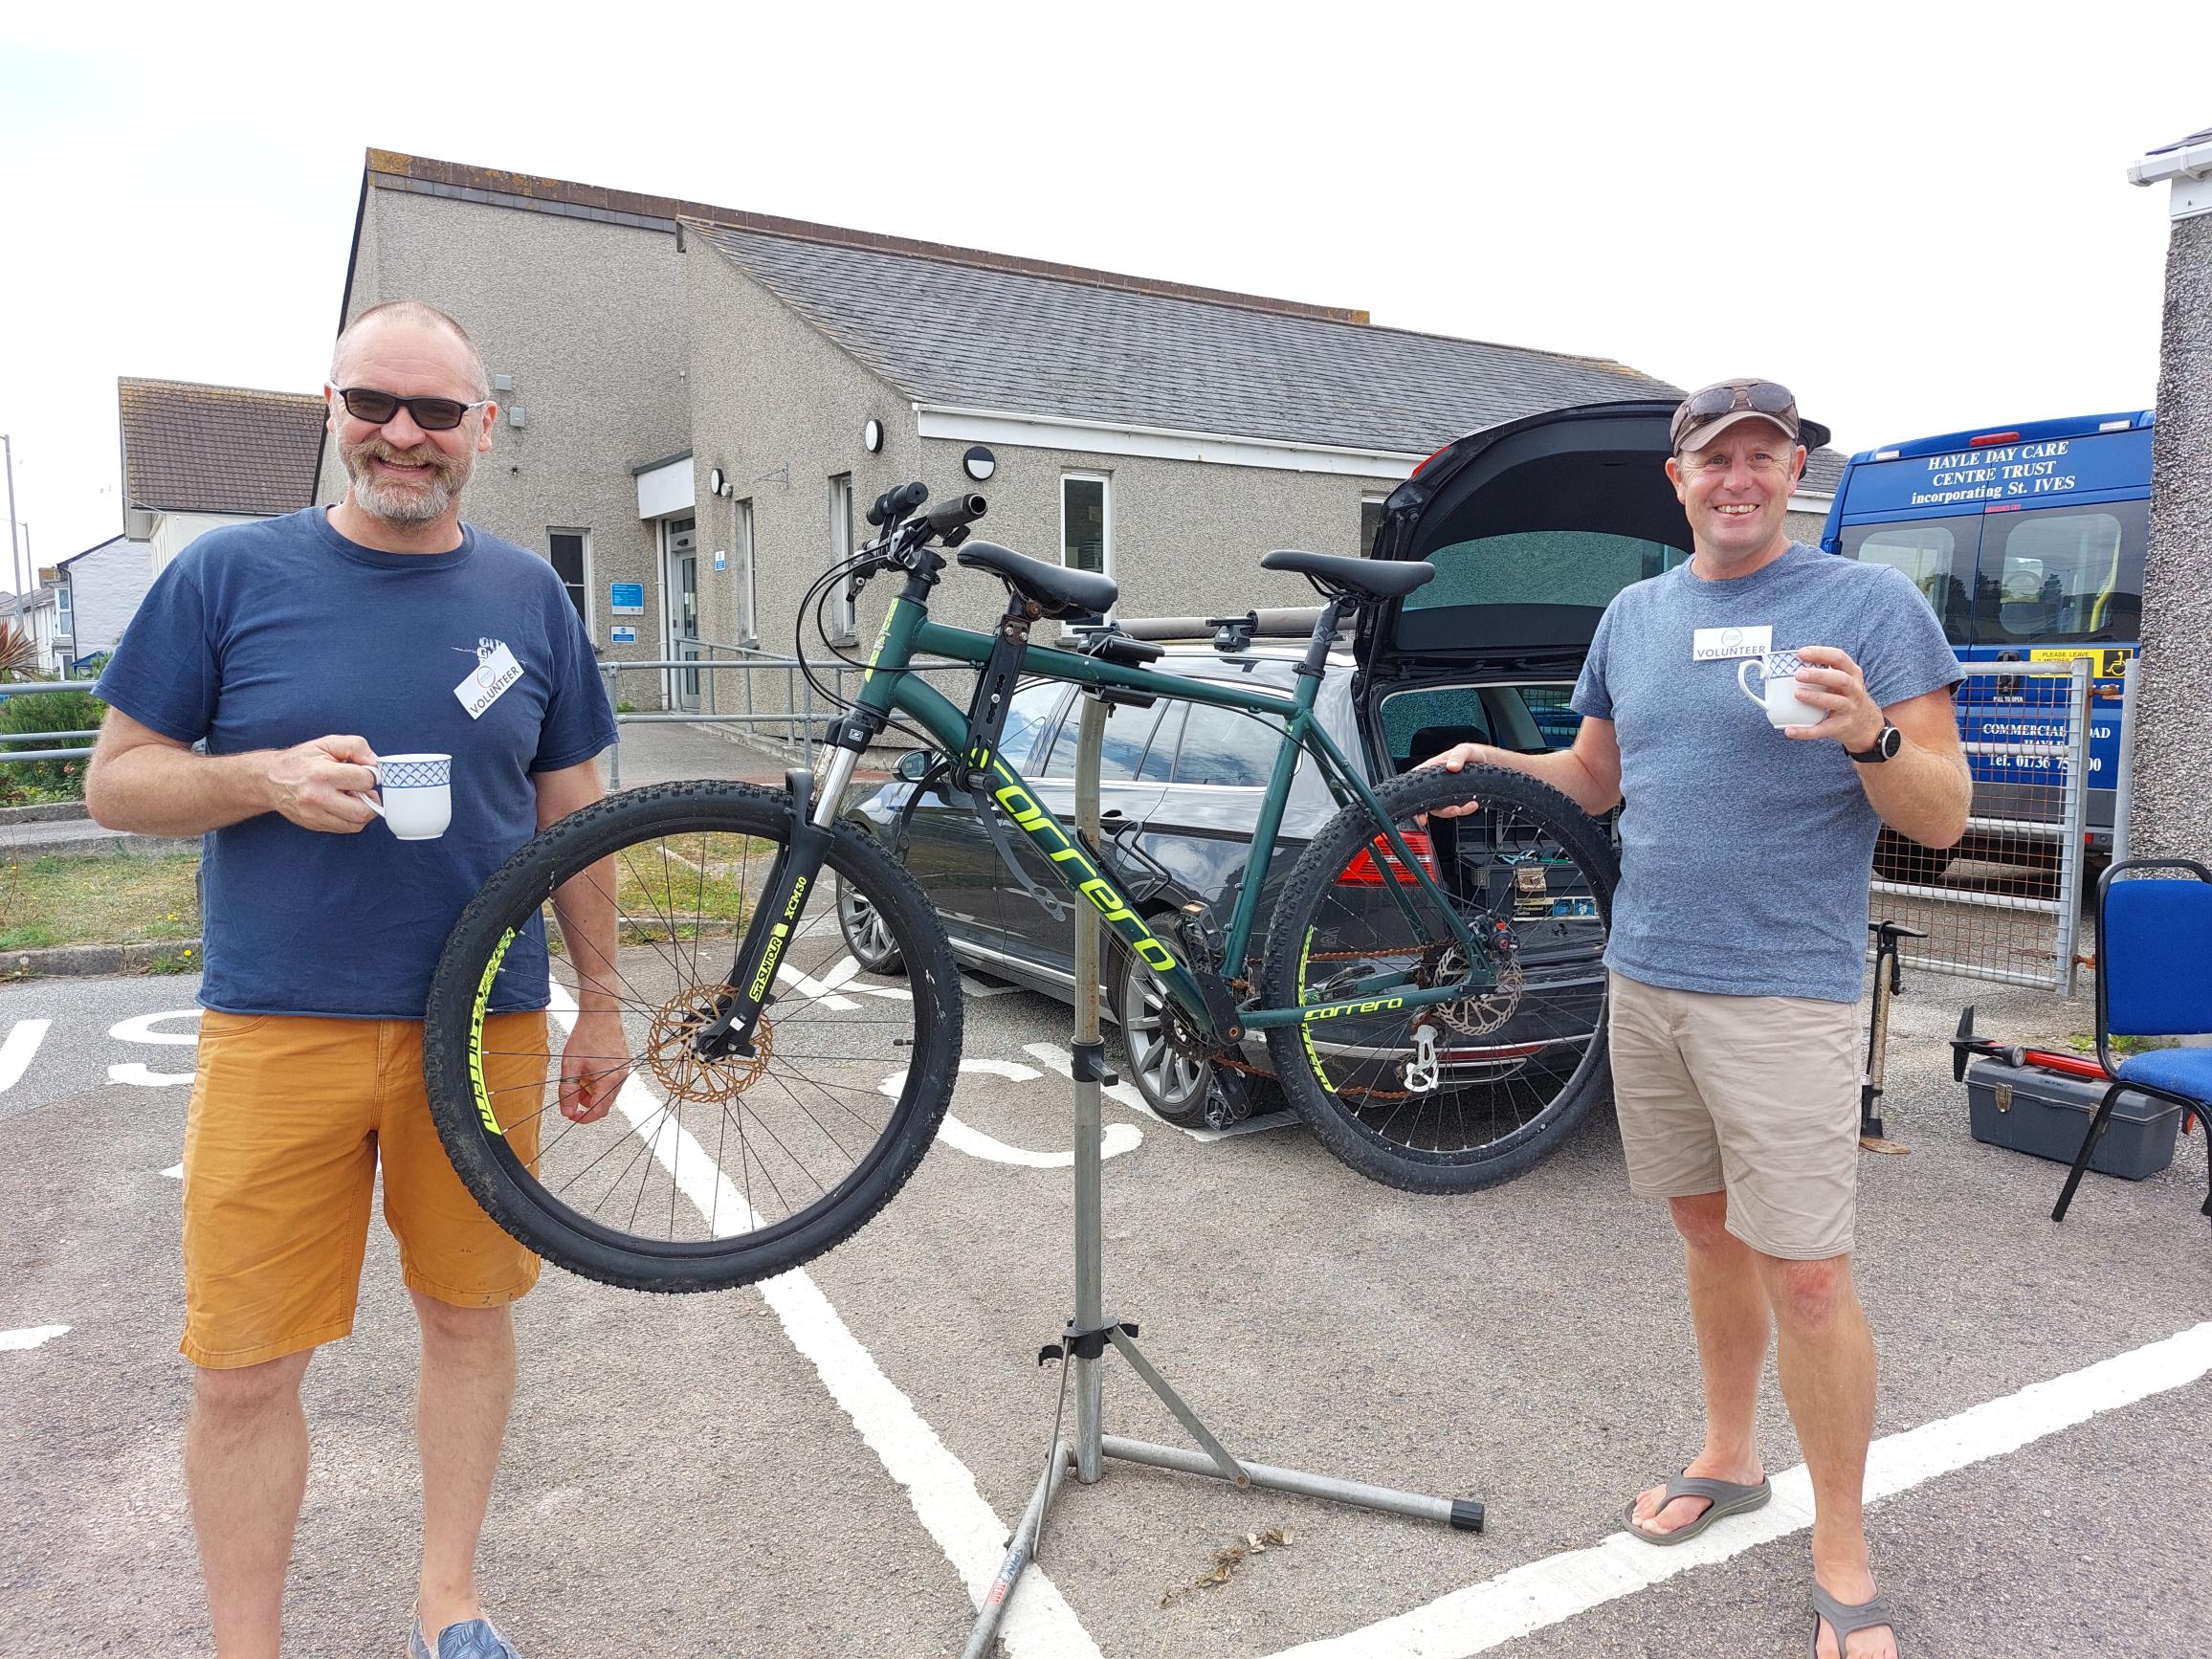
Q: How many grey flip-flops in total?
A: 2